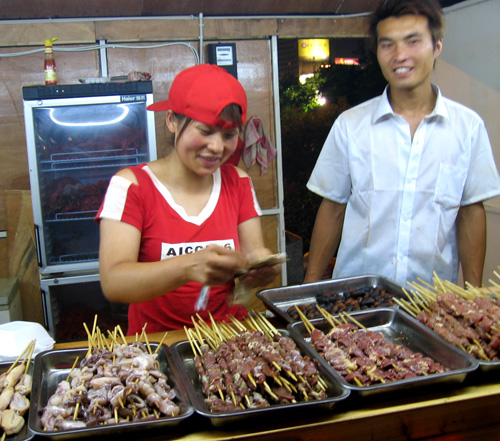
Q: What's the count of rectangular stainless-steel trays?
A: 6